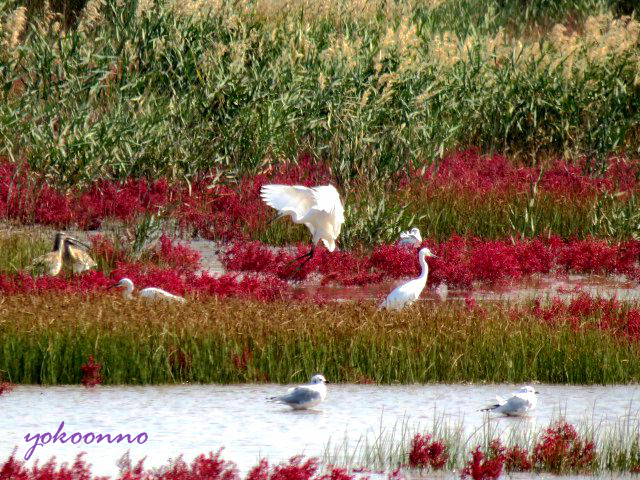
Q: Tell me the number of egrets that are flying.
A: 1